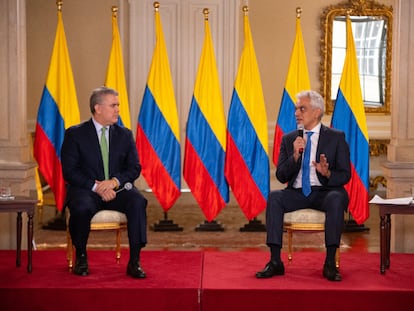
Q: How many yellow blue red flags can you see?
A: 7